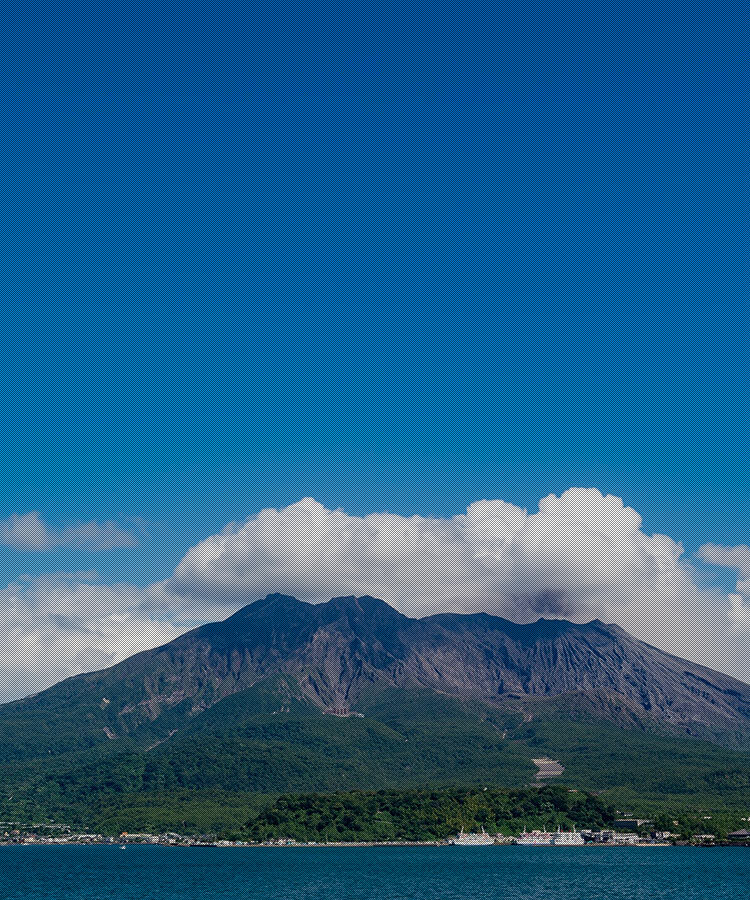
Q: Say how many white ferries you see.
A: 3